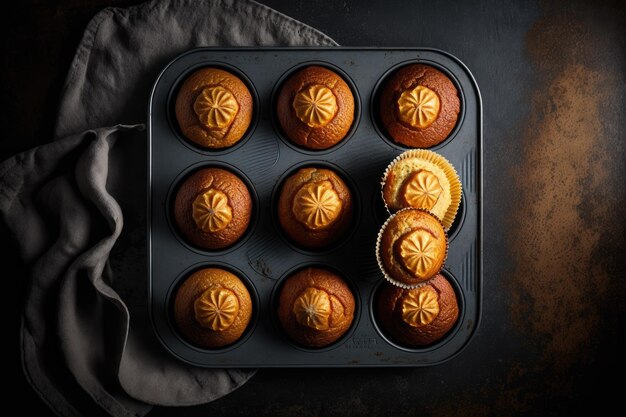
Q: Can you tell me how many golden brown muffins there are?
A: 10